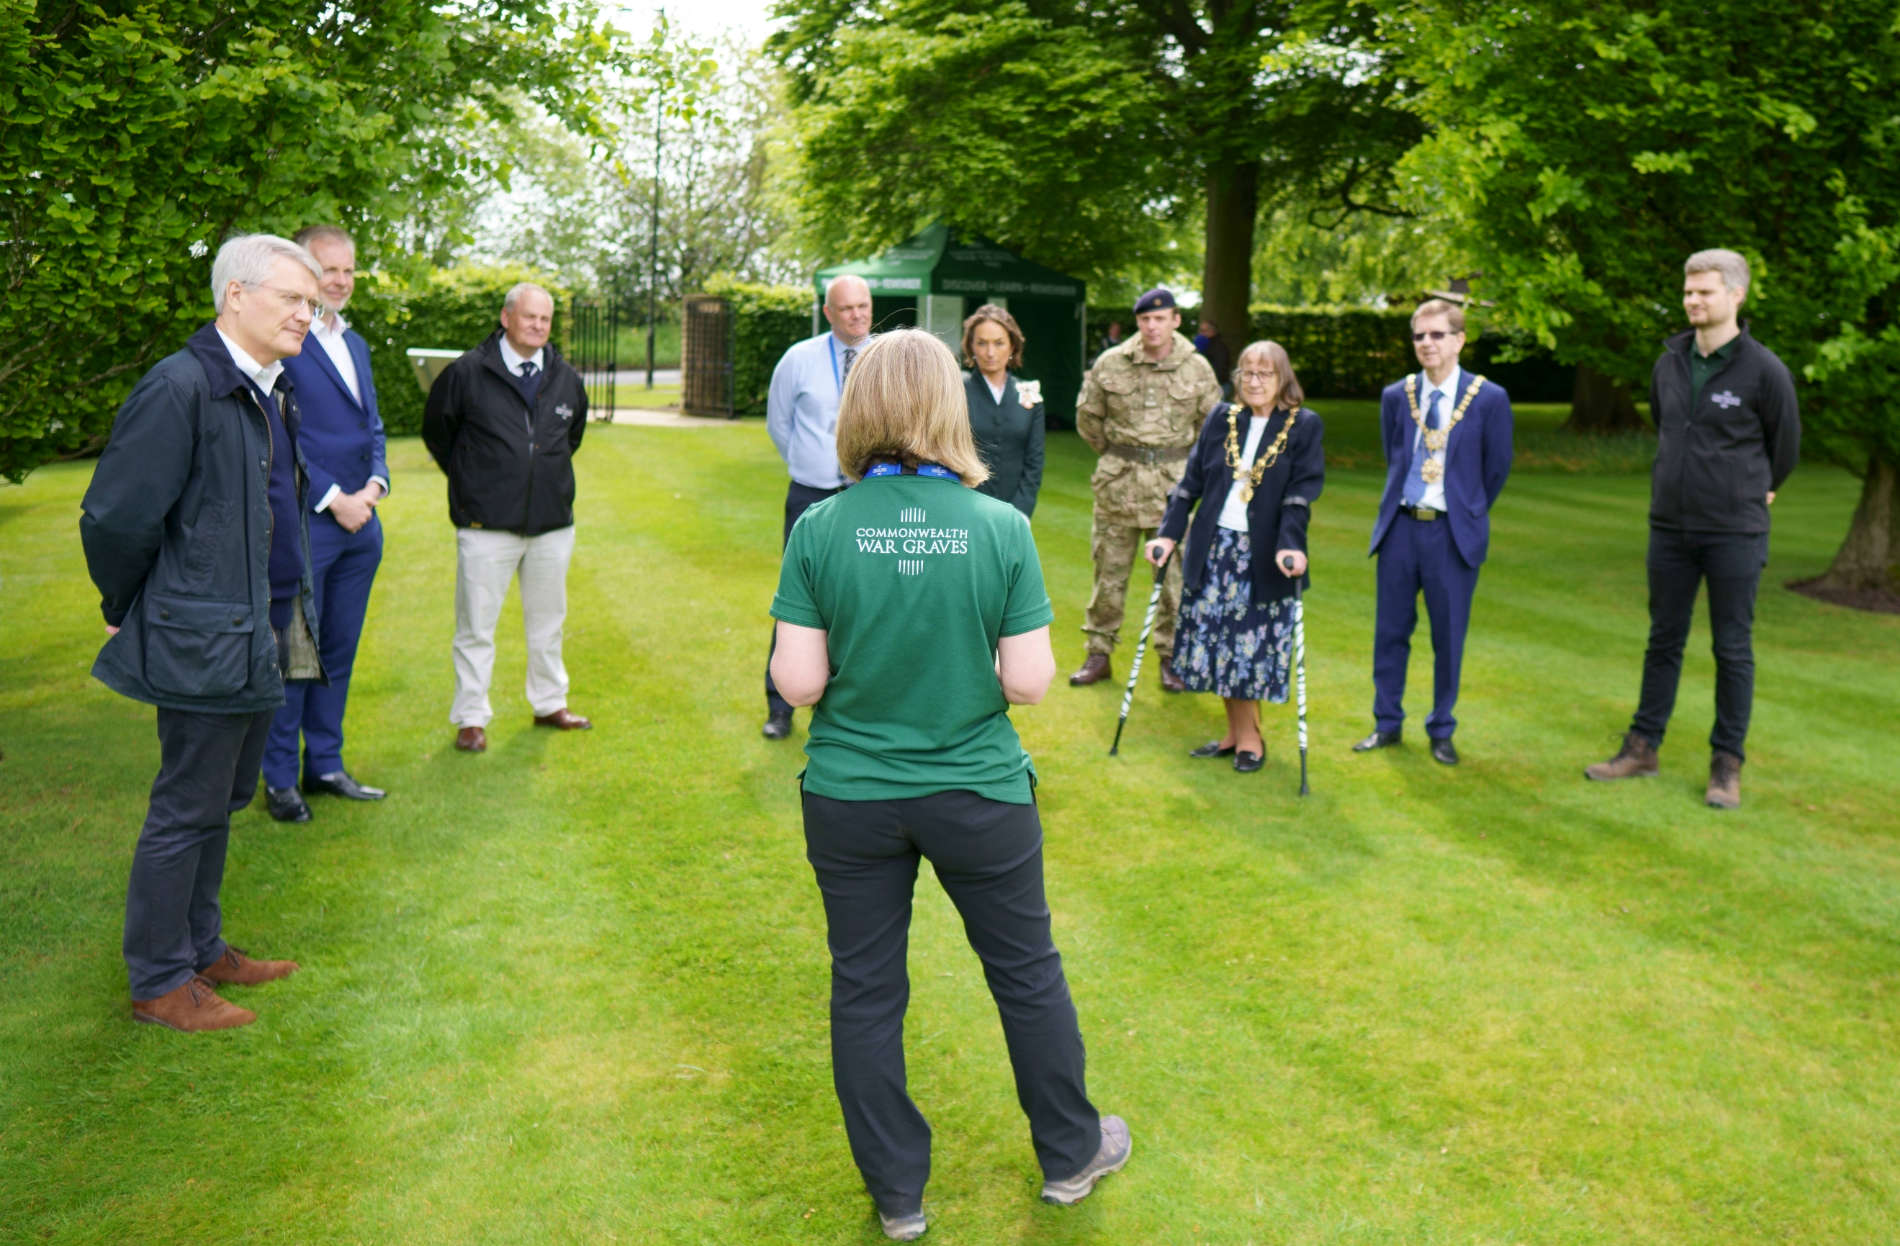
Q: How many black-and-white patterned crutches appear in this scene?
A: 2